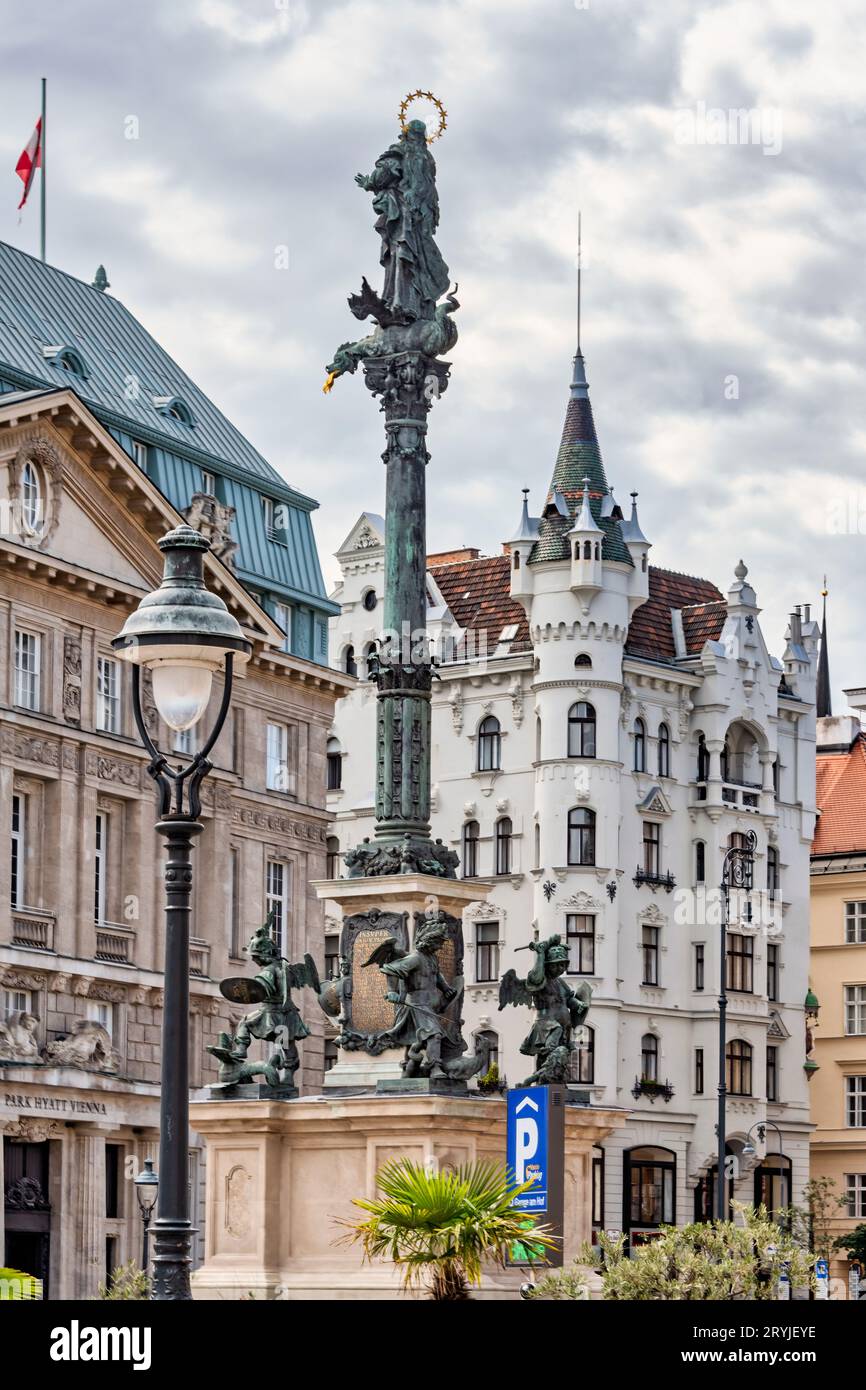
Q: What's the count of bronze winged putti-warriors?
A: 3